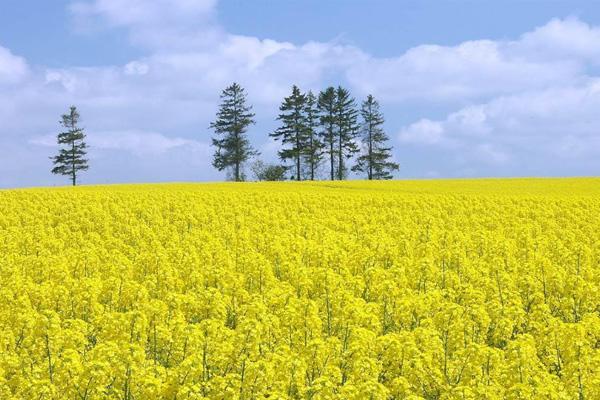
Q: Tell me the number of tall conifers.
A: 7